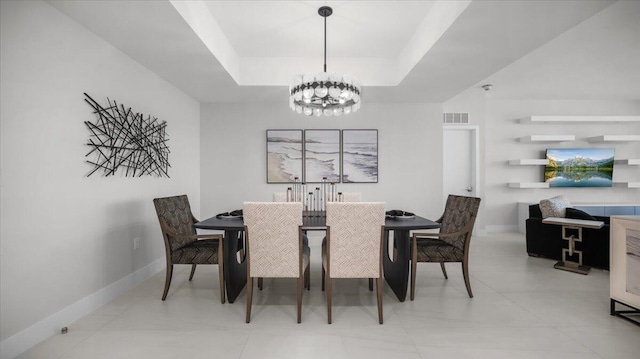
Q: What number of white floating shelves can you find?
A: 7